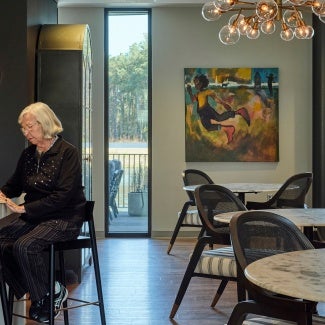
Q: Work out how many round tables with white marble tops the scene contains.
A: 3